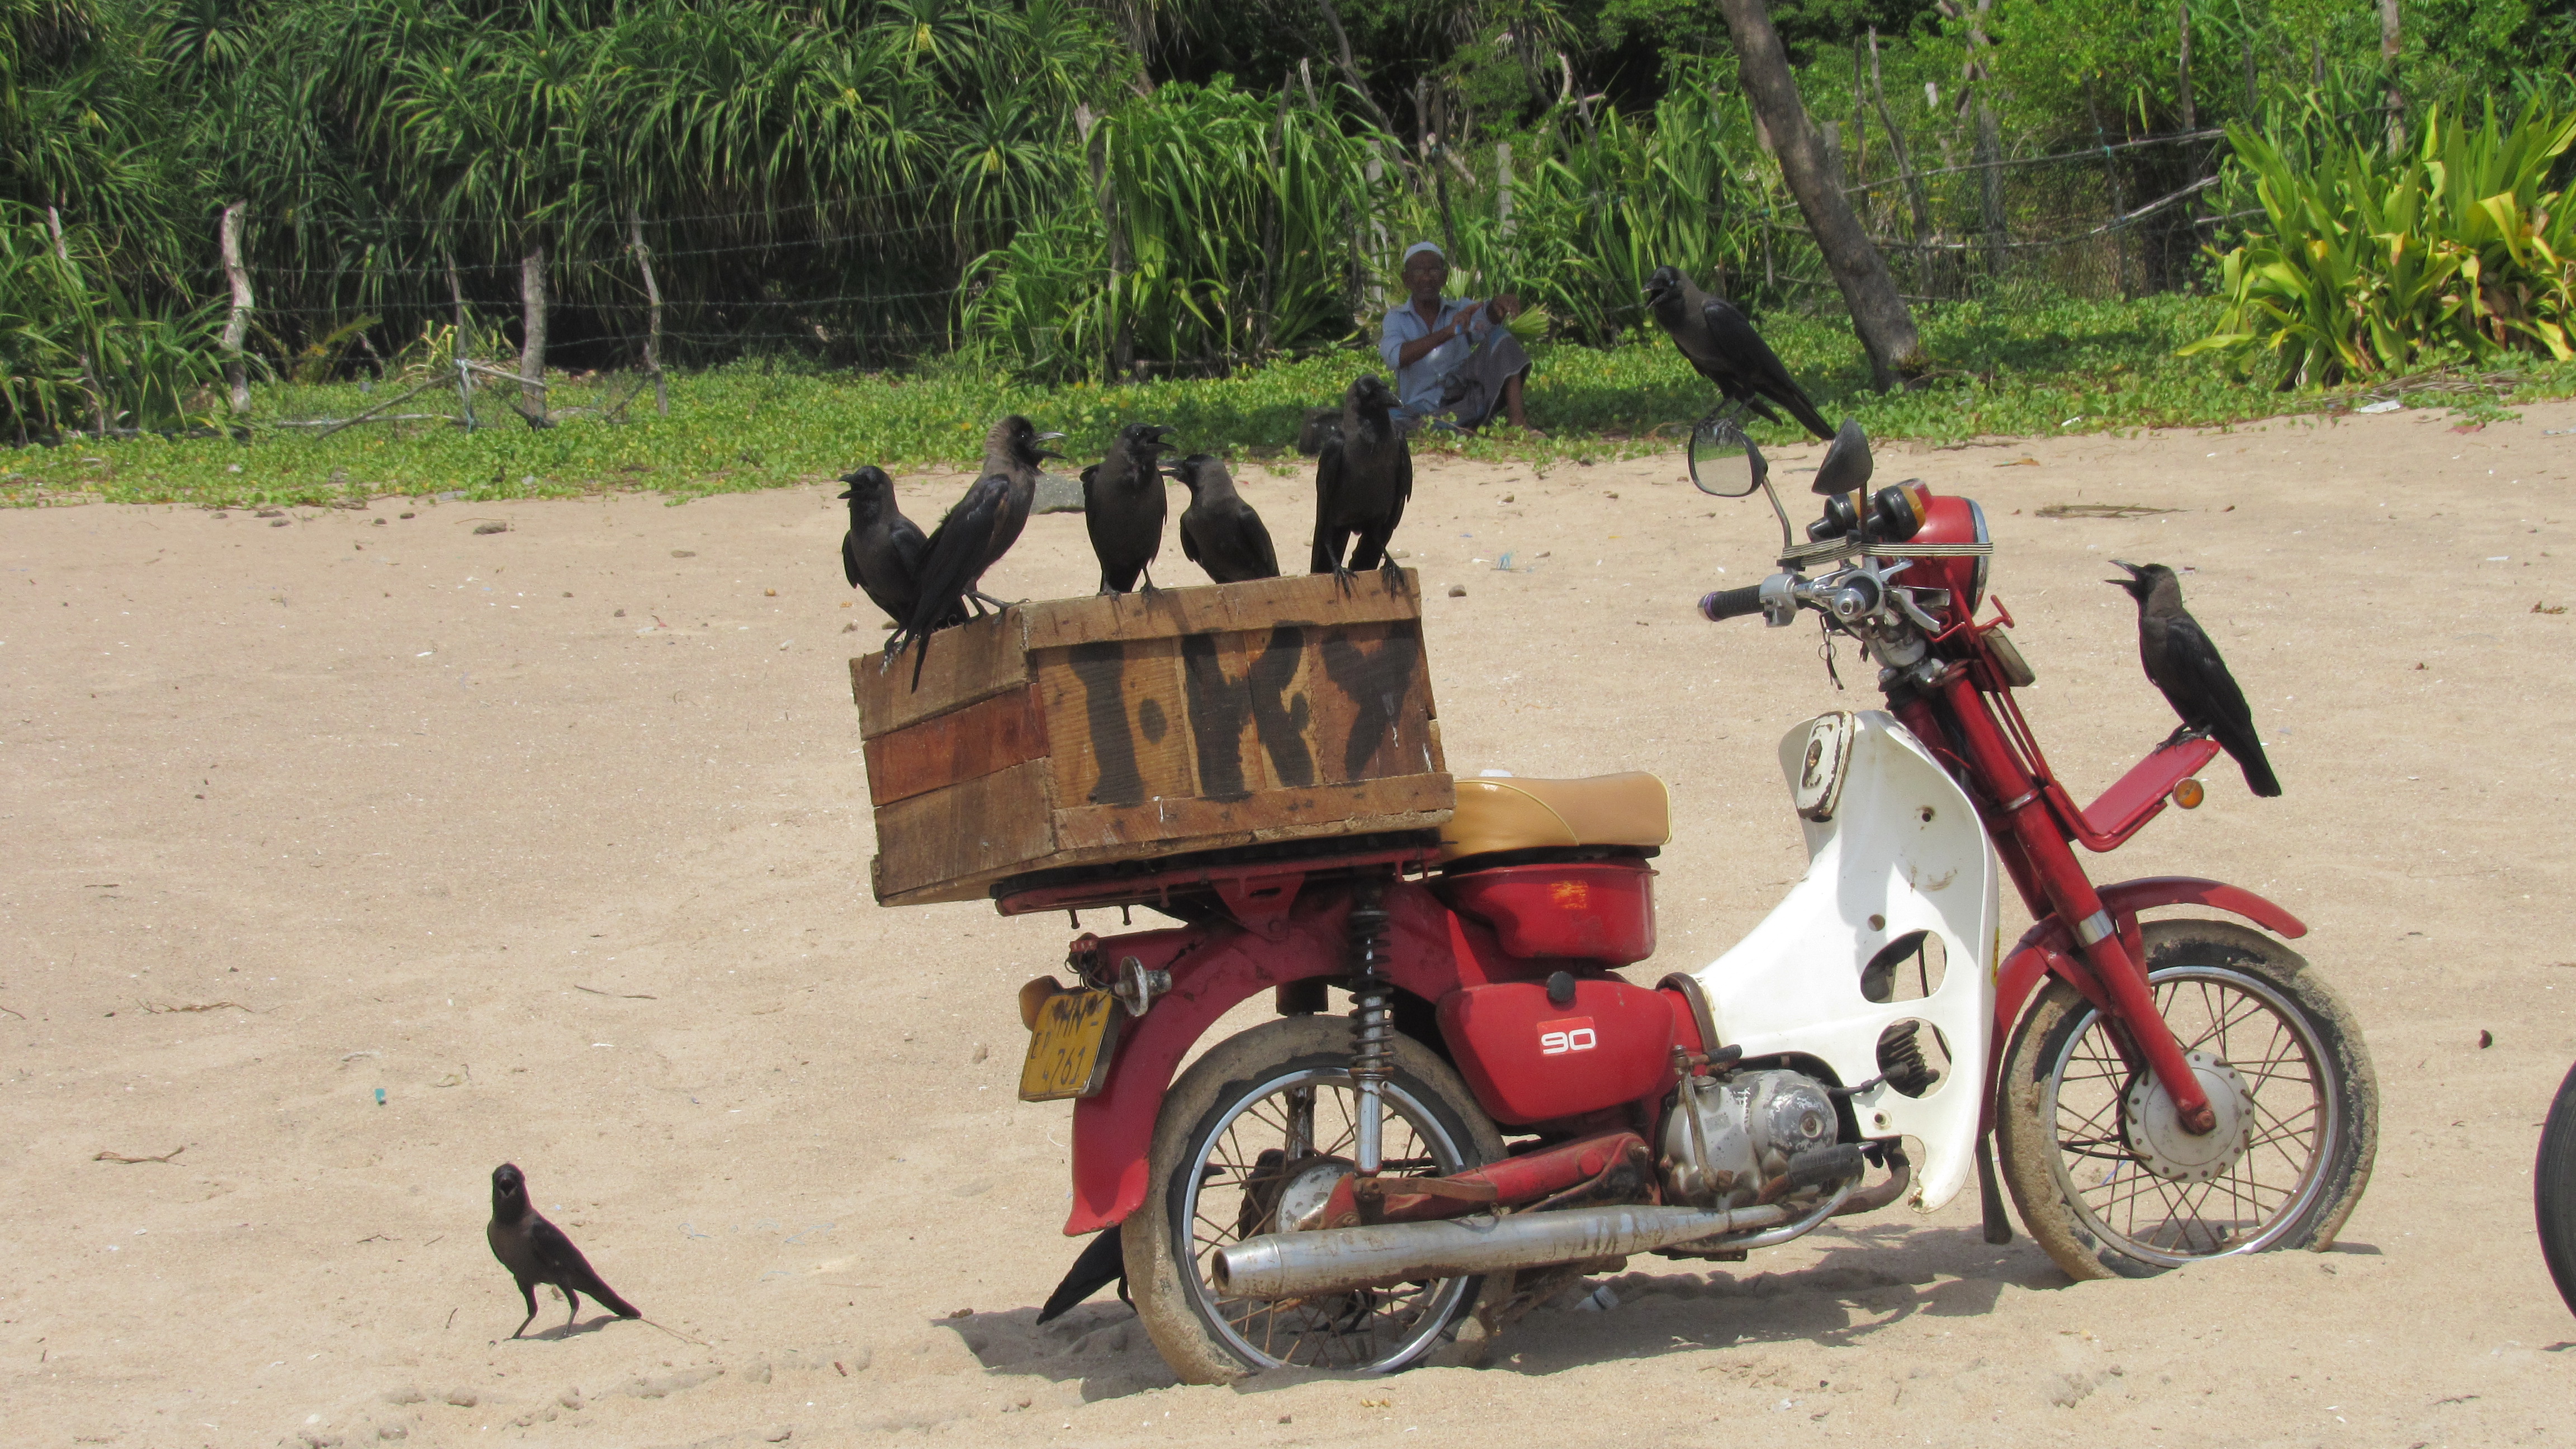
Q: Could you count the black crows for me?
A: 9